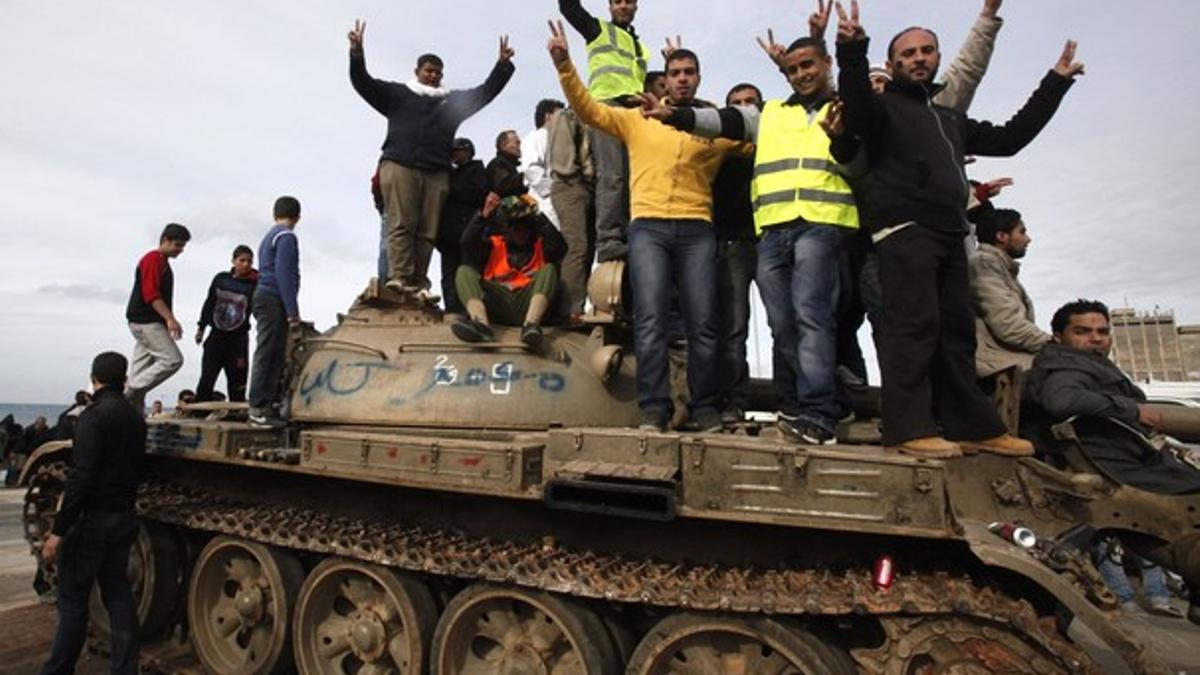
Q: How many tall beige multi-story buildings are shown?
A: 1